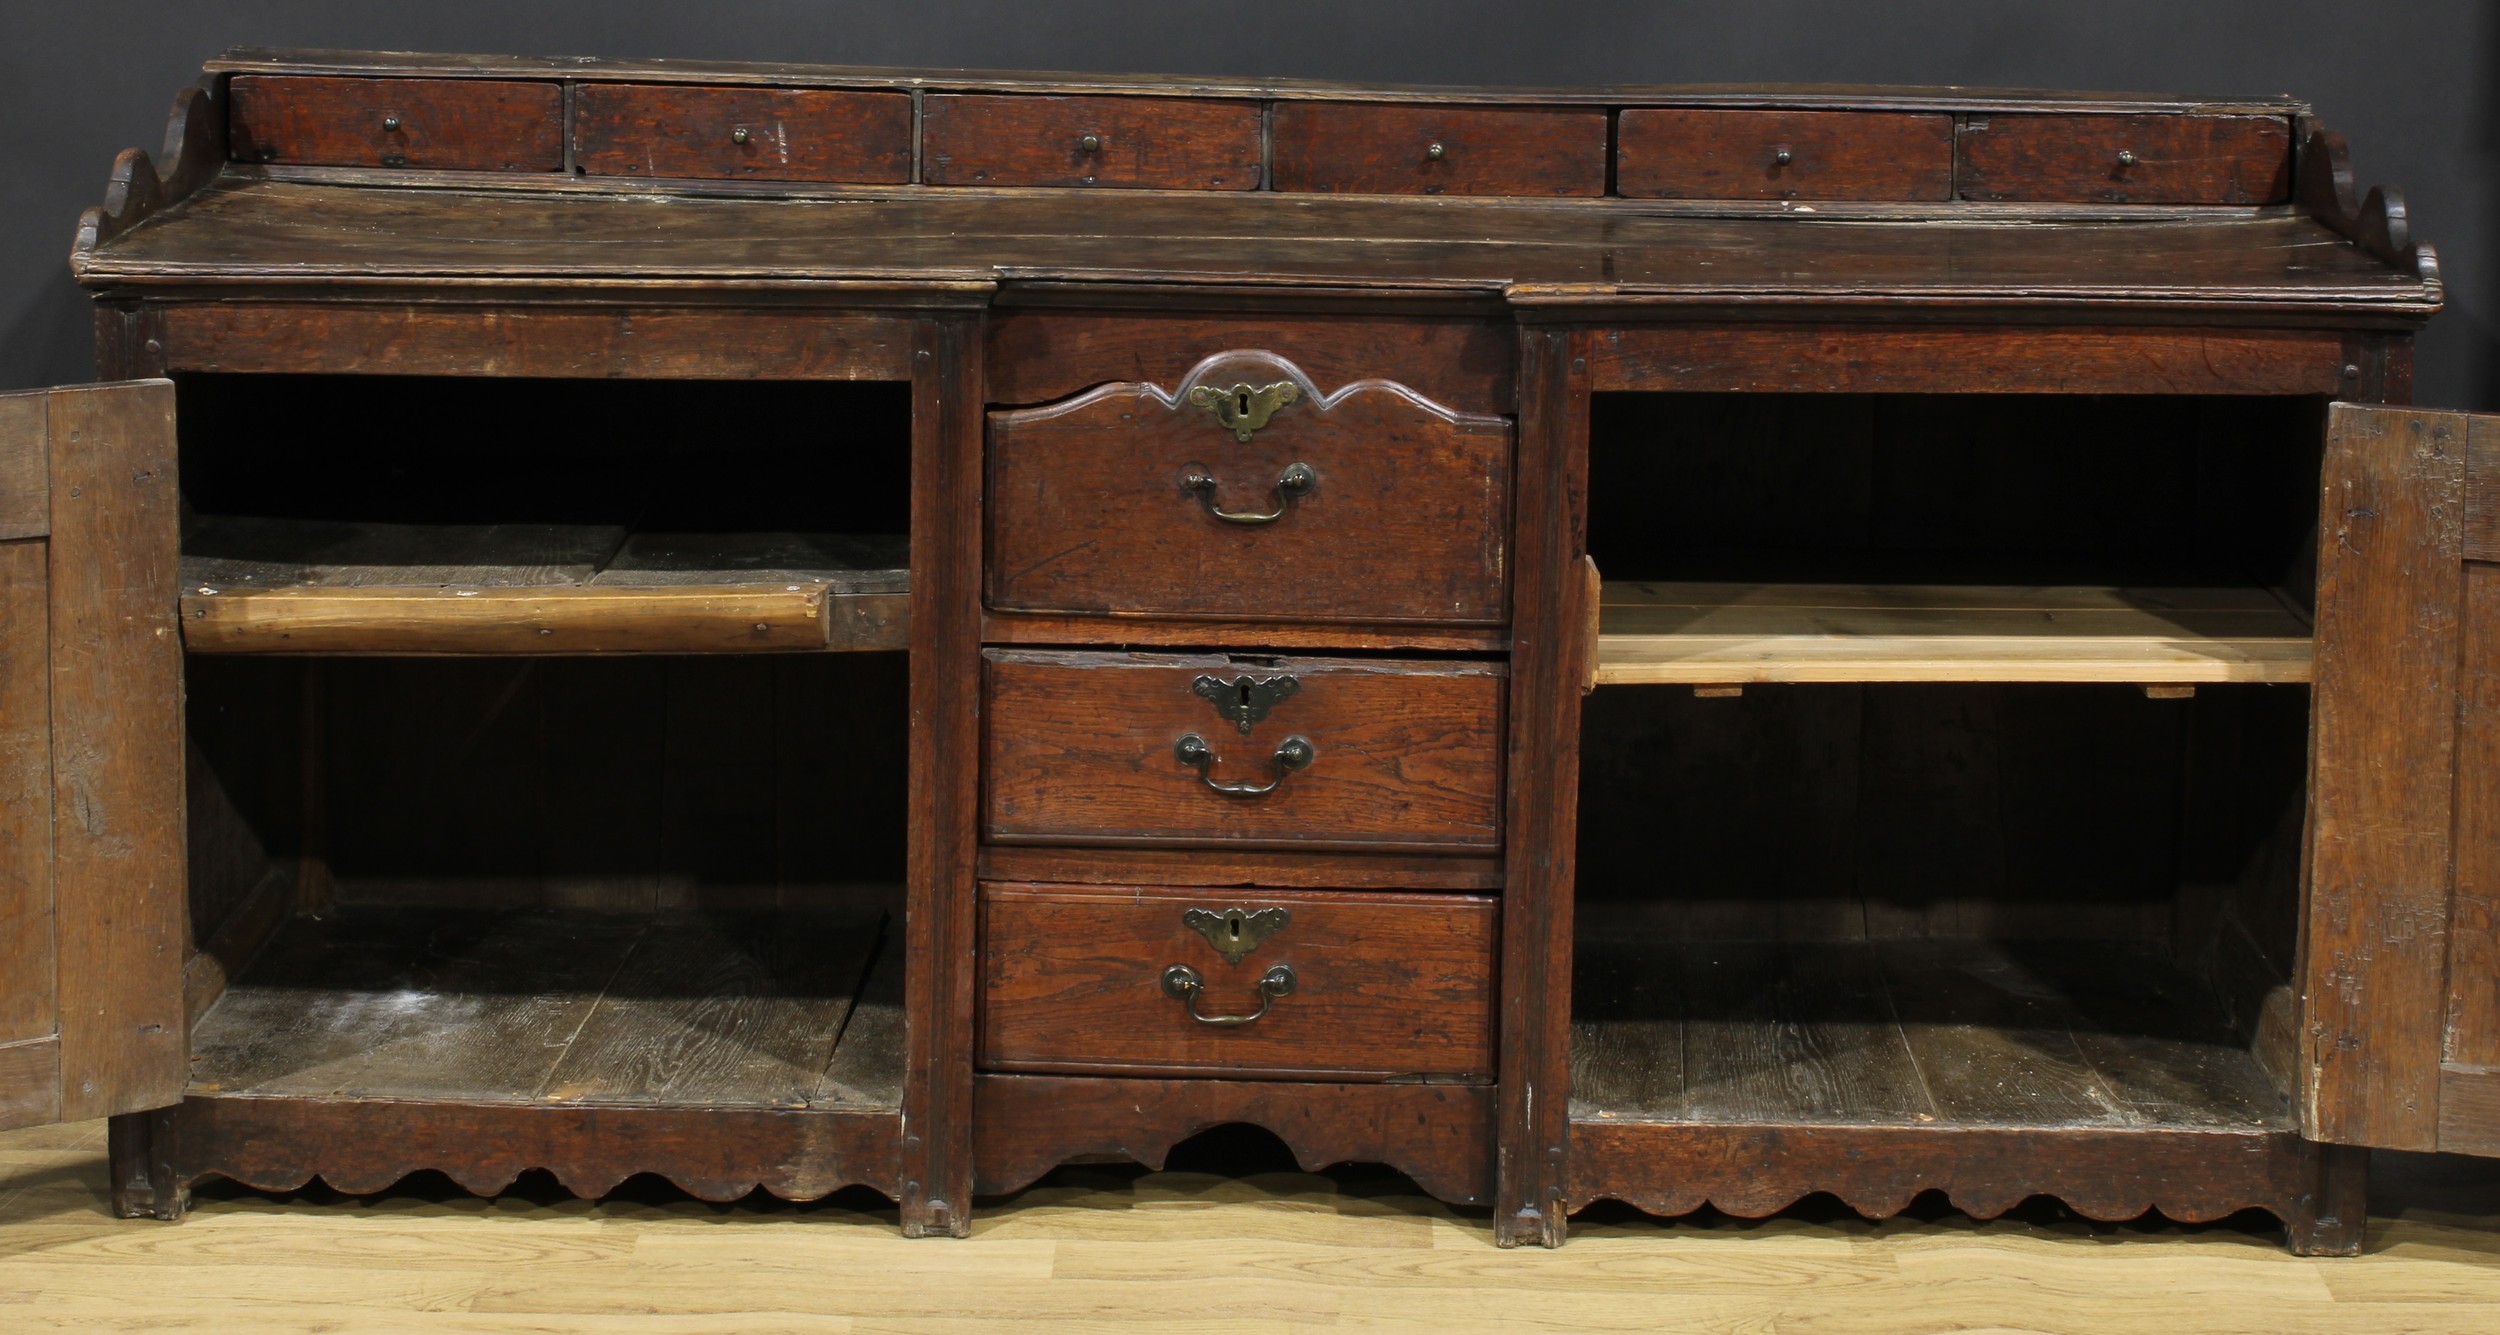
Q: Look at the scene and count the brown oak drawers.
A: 9